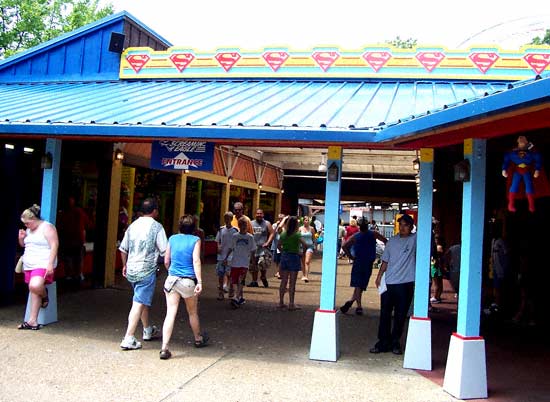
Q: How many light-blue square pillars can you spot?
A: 4